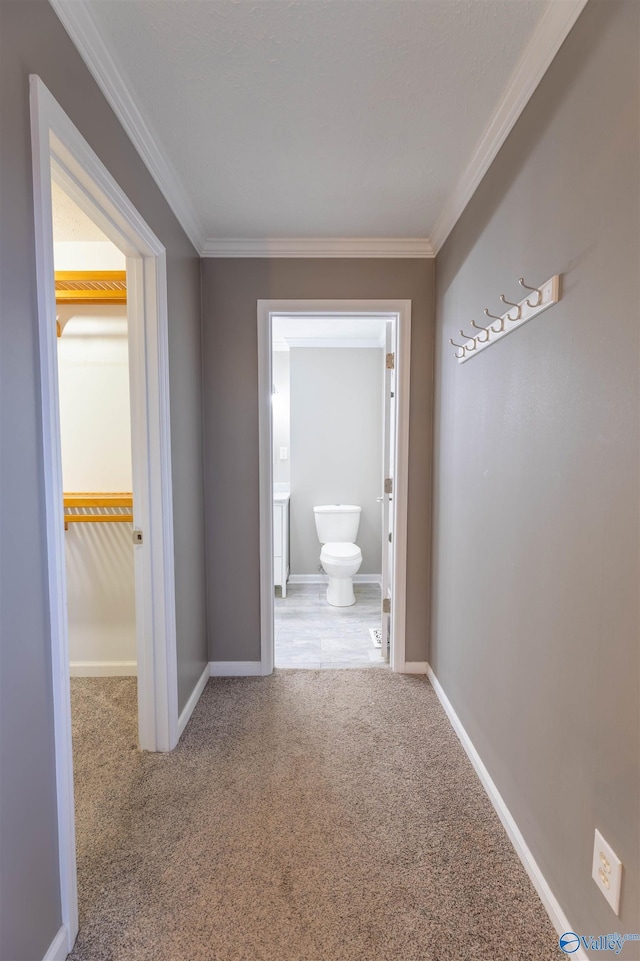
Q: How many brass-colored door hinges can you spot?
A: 3